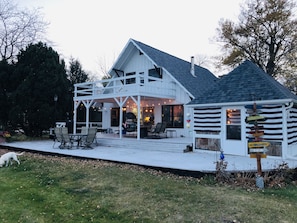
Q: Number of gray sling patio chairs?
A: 4